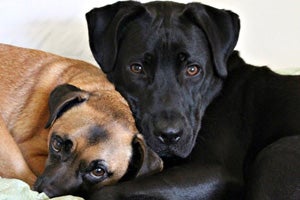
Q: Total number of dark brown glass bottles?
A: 0